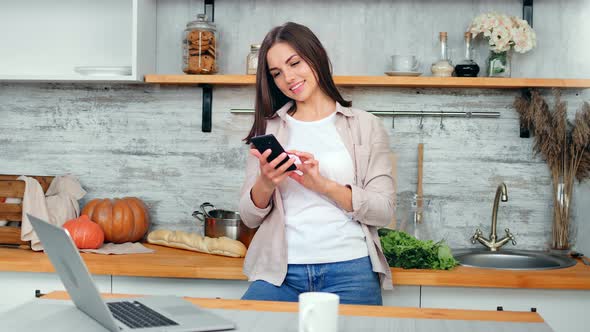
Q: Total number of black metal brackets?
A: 4